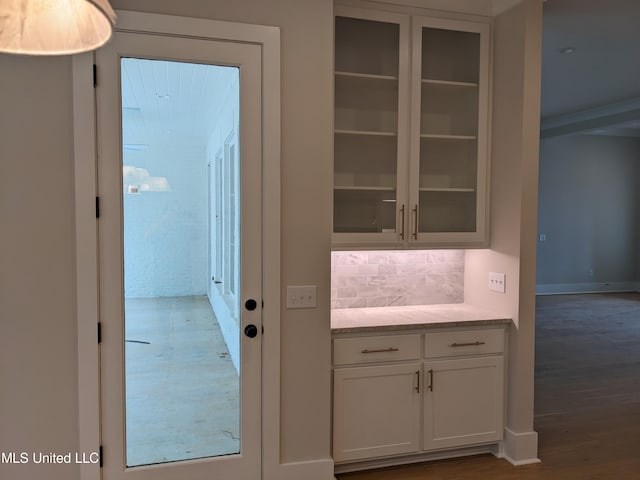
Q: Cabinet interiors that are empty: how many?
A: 2